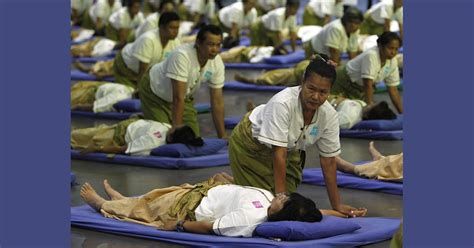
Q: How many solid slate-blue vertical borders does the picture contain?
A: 2